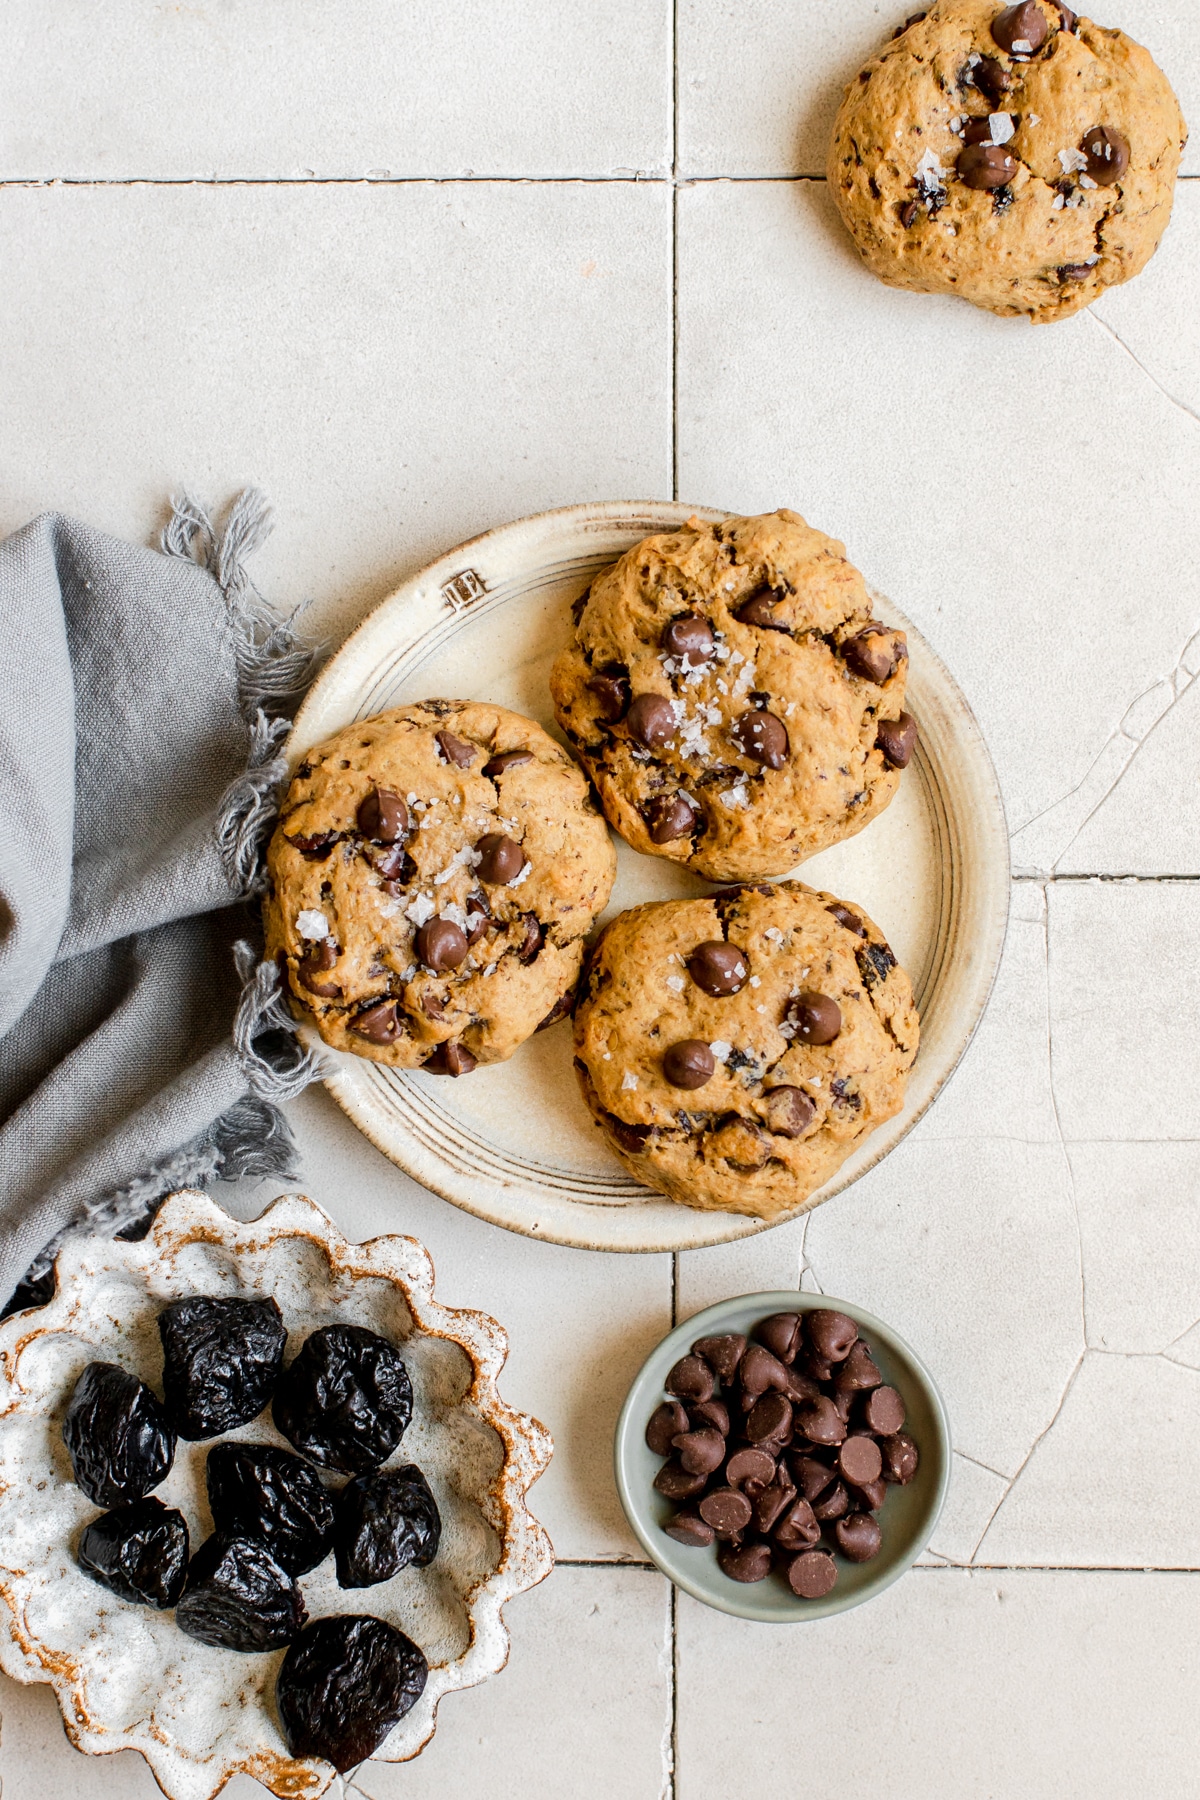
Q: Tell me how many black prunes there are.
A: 8